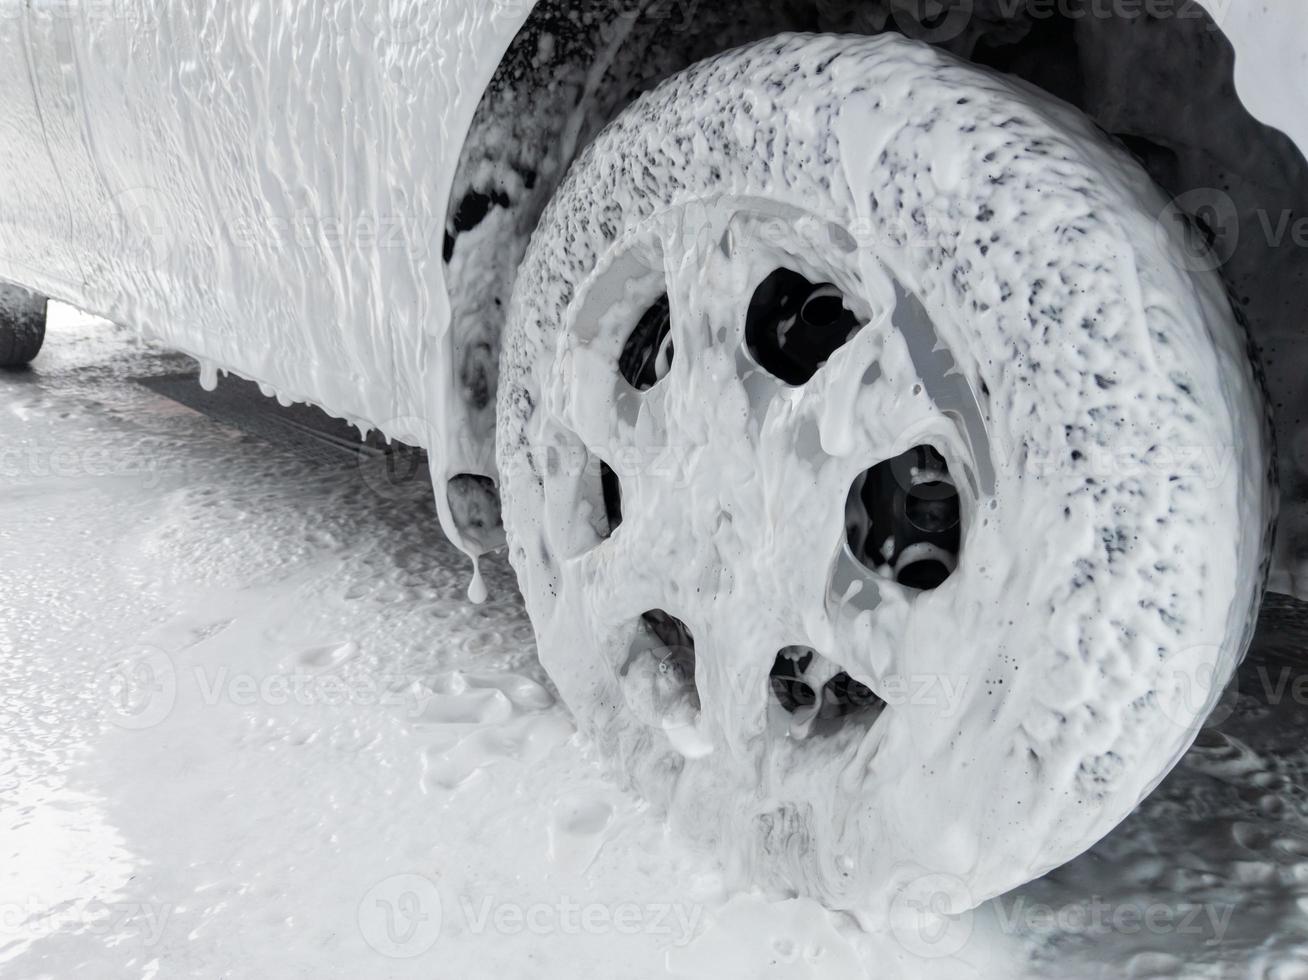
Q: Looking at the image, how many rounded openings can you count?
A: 6